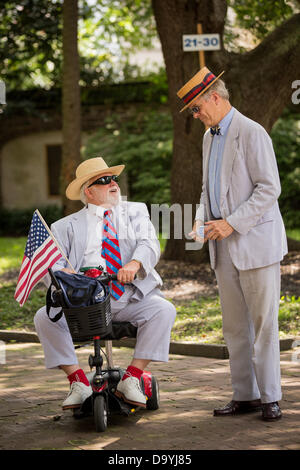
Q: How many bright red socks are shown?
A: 2